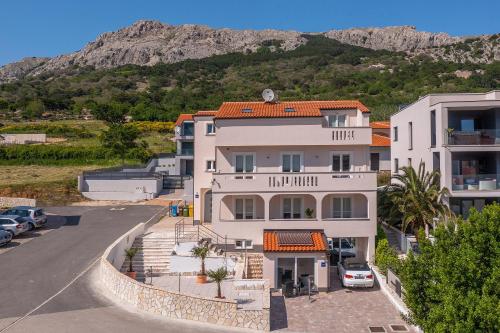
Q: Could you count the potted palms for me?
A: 3